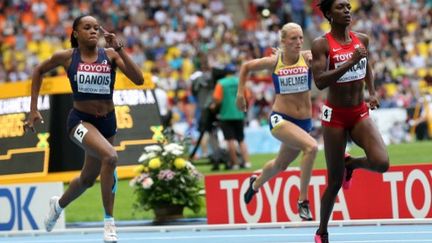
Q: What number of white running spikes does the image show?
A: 2